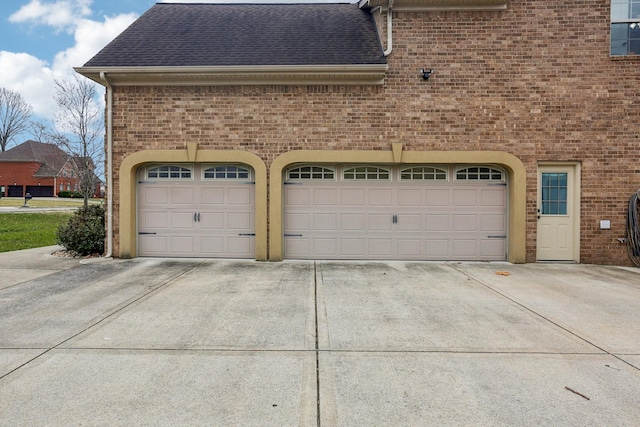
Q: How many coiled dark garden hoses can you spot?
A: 1